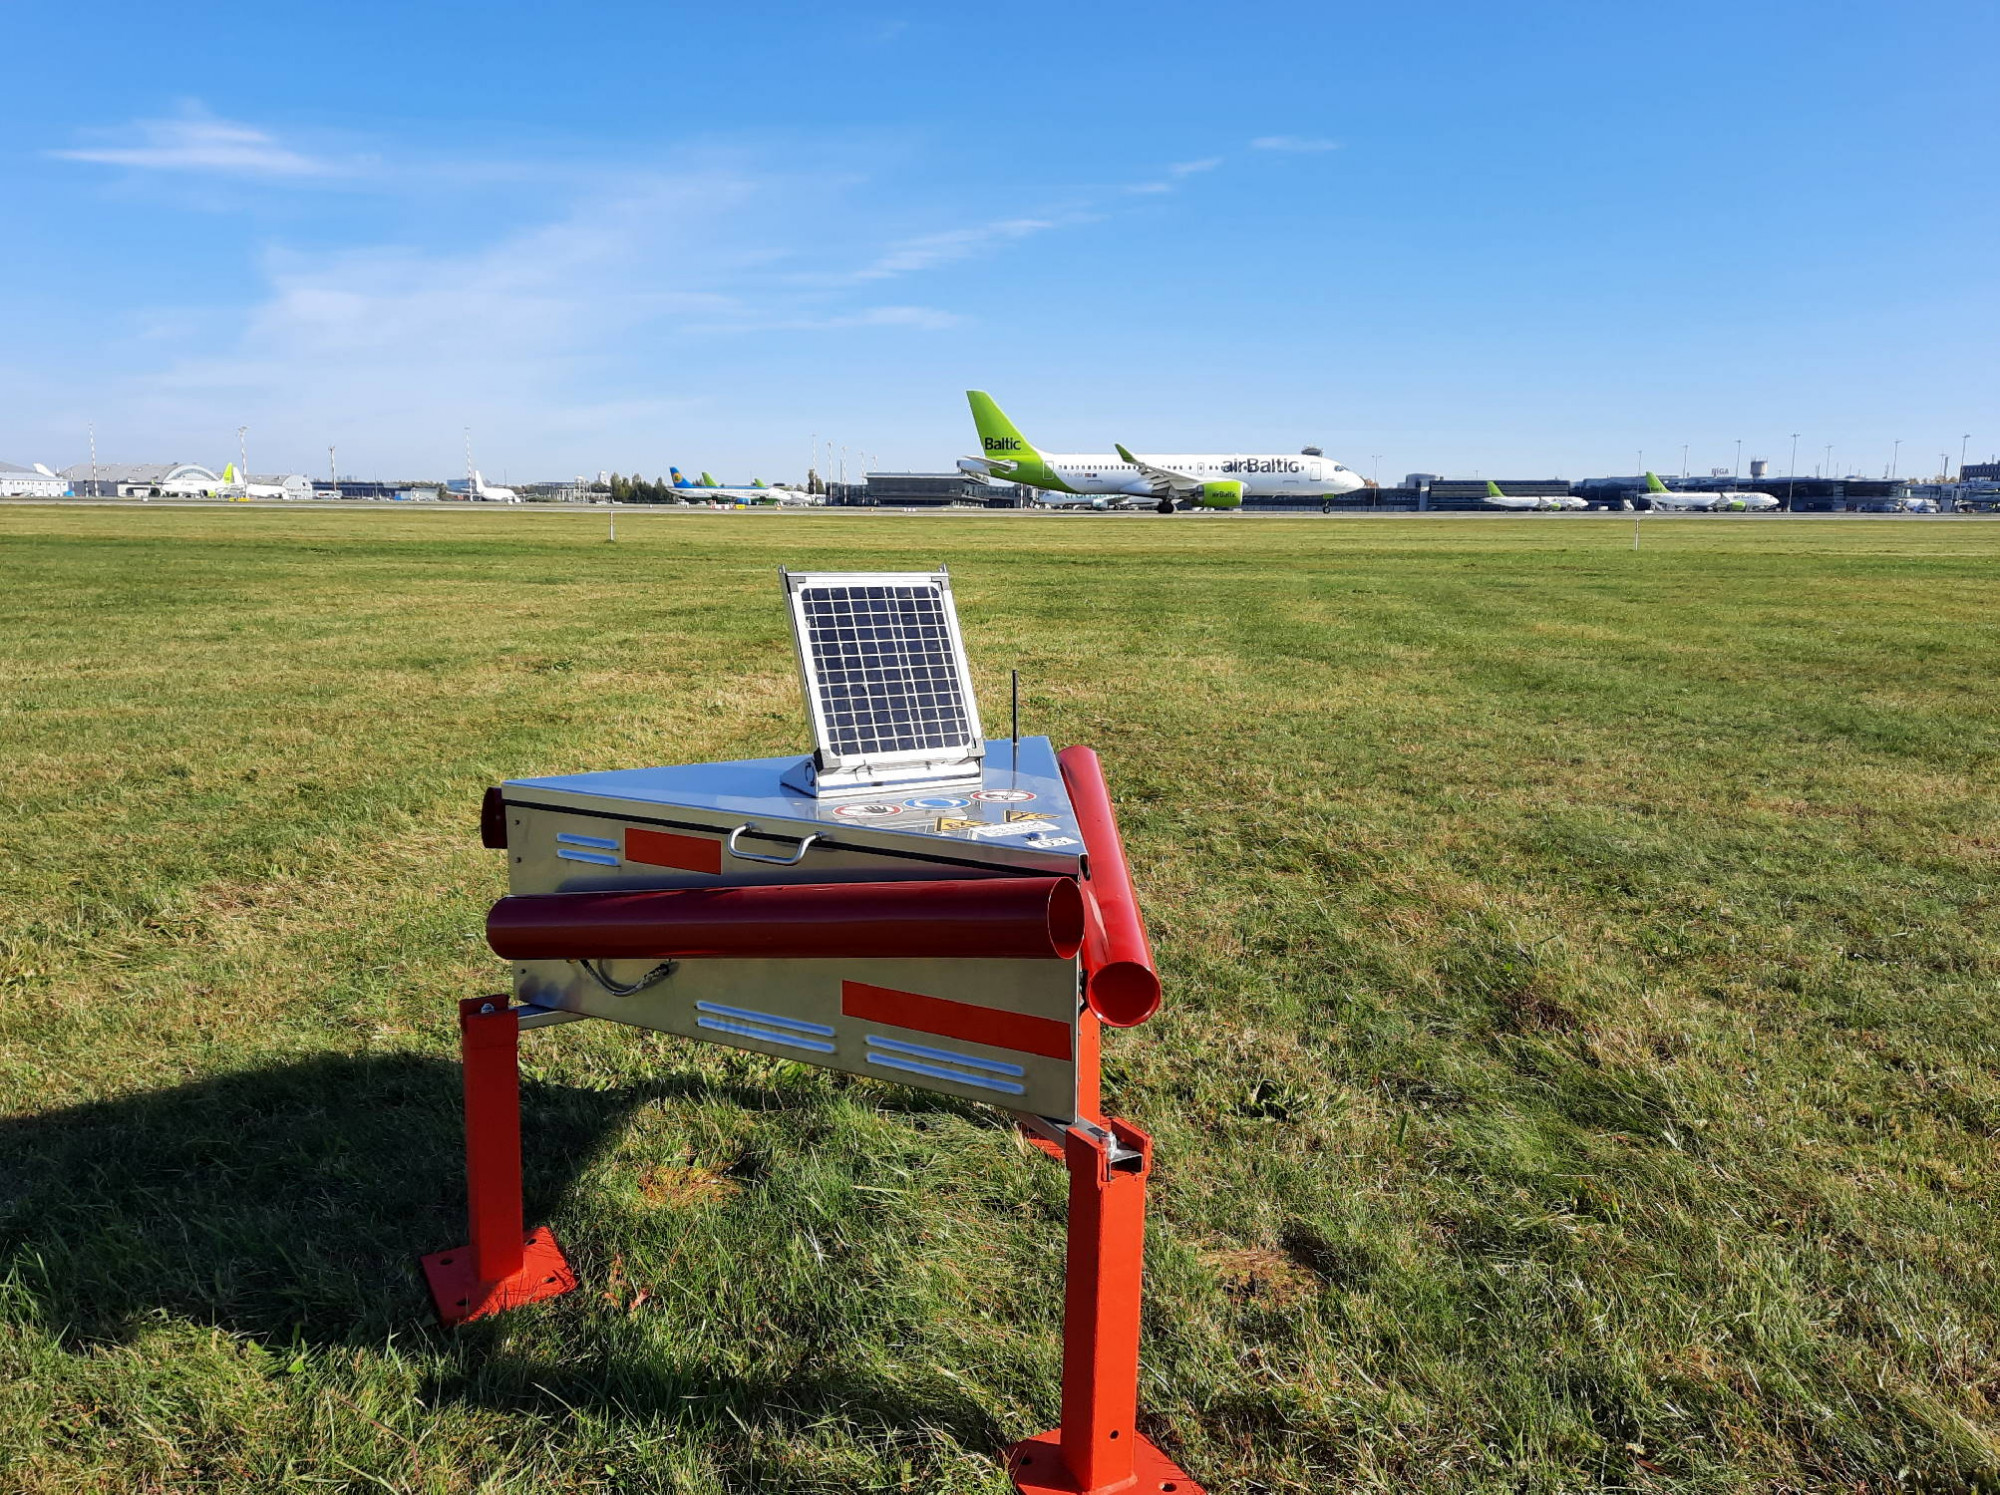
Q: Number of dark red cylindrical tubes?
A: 3